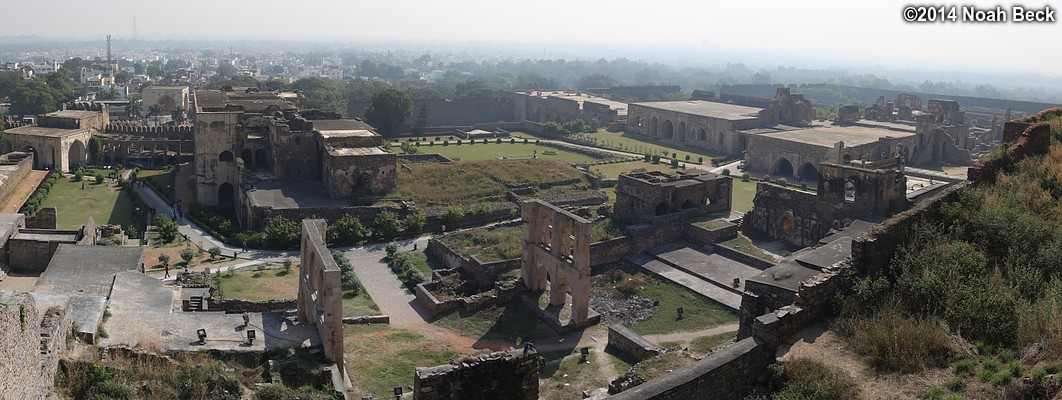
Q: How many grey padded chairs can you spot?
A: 0